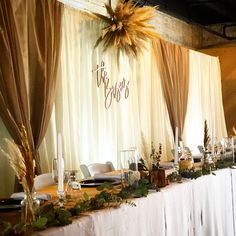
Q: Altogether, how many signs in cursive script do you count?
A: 1